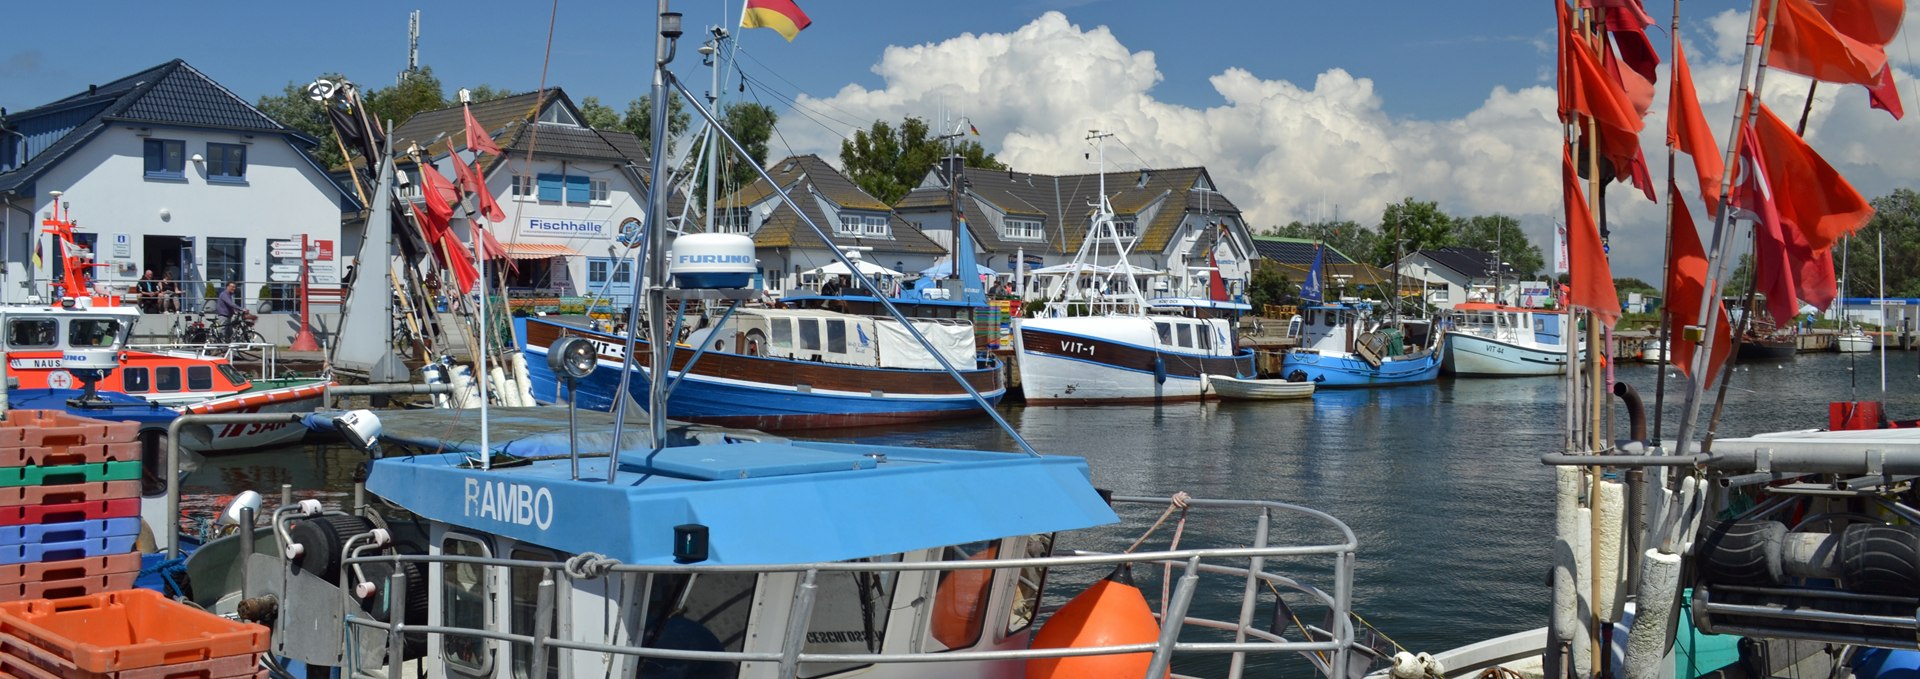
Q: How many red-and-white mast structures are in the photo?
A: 1